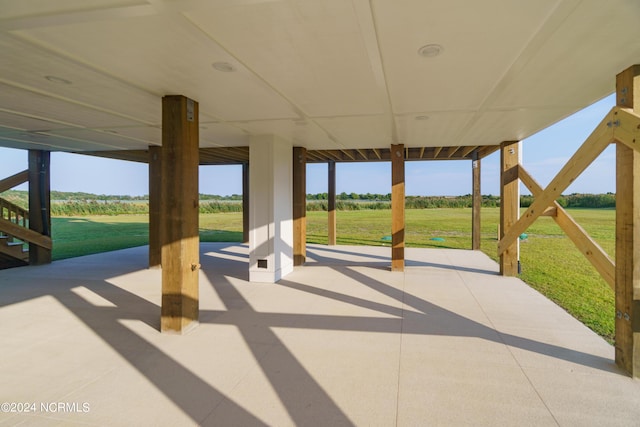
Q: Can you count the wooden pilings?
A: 10